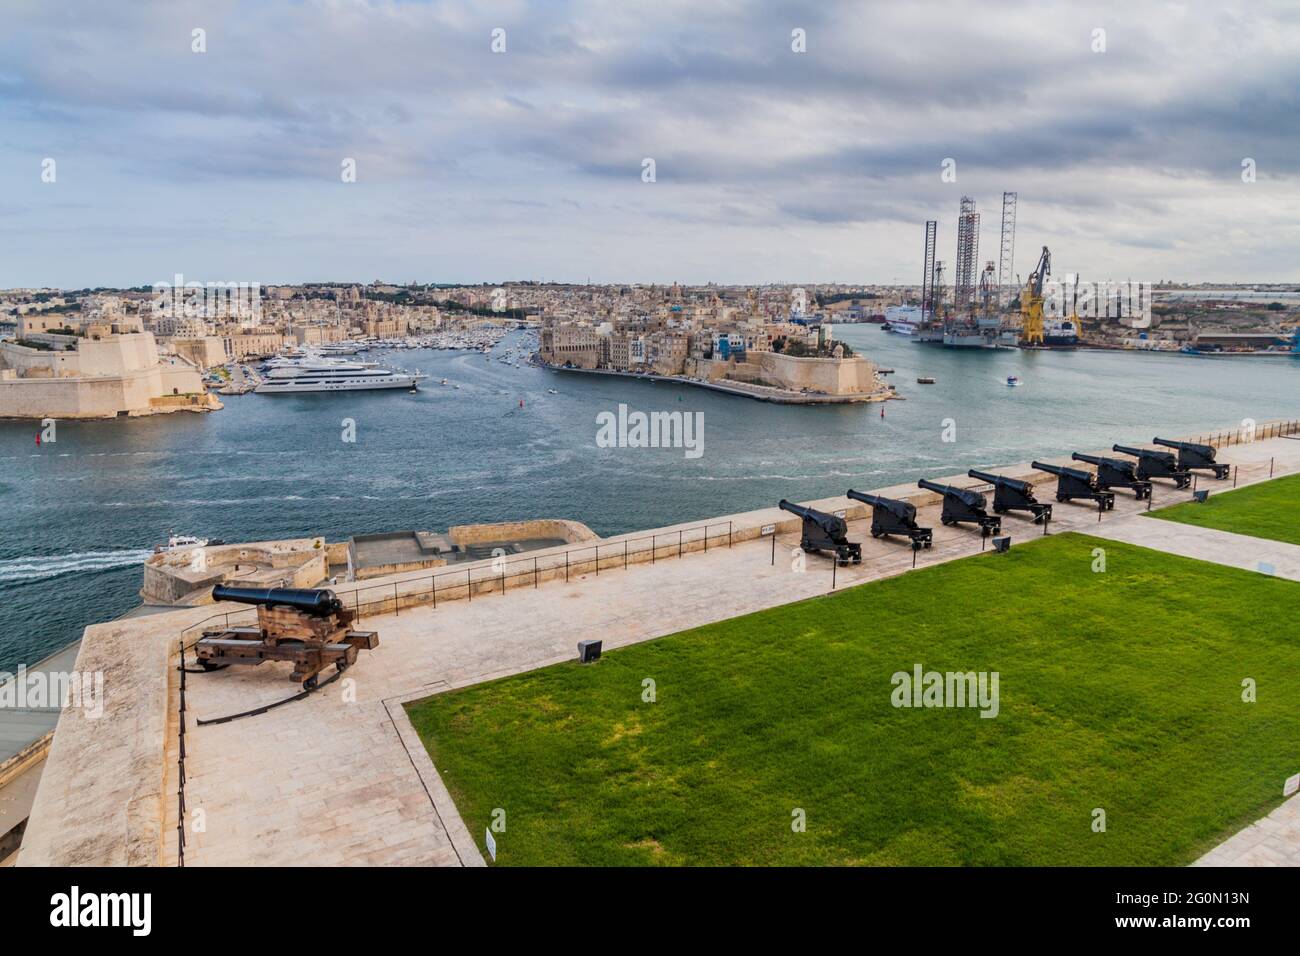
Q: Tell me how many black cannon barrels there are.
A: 9